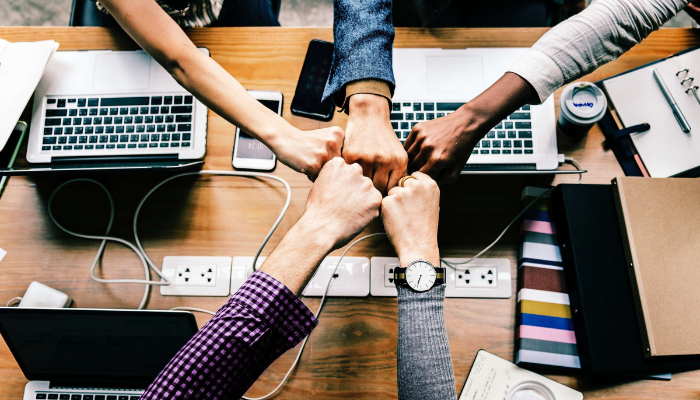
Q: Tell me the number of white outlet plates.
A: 5